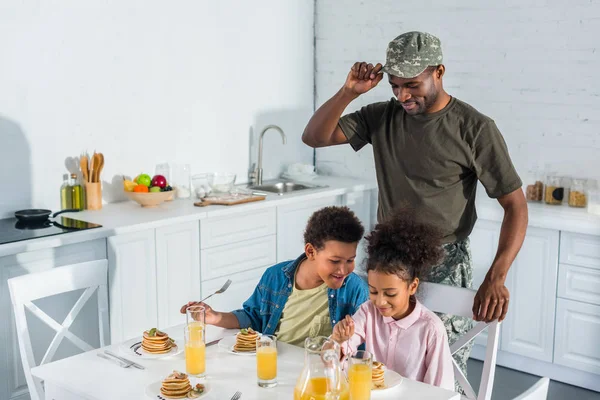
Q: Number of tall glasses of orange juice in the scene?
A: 4